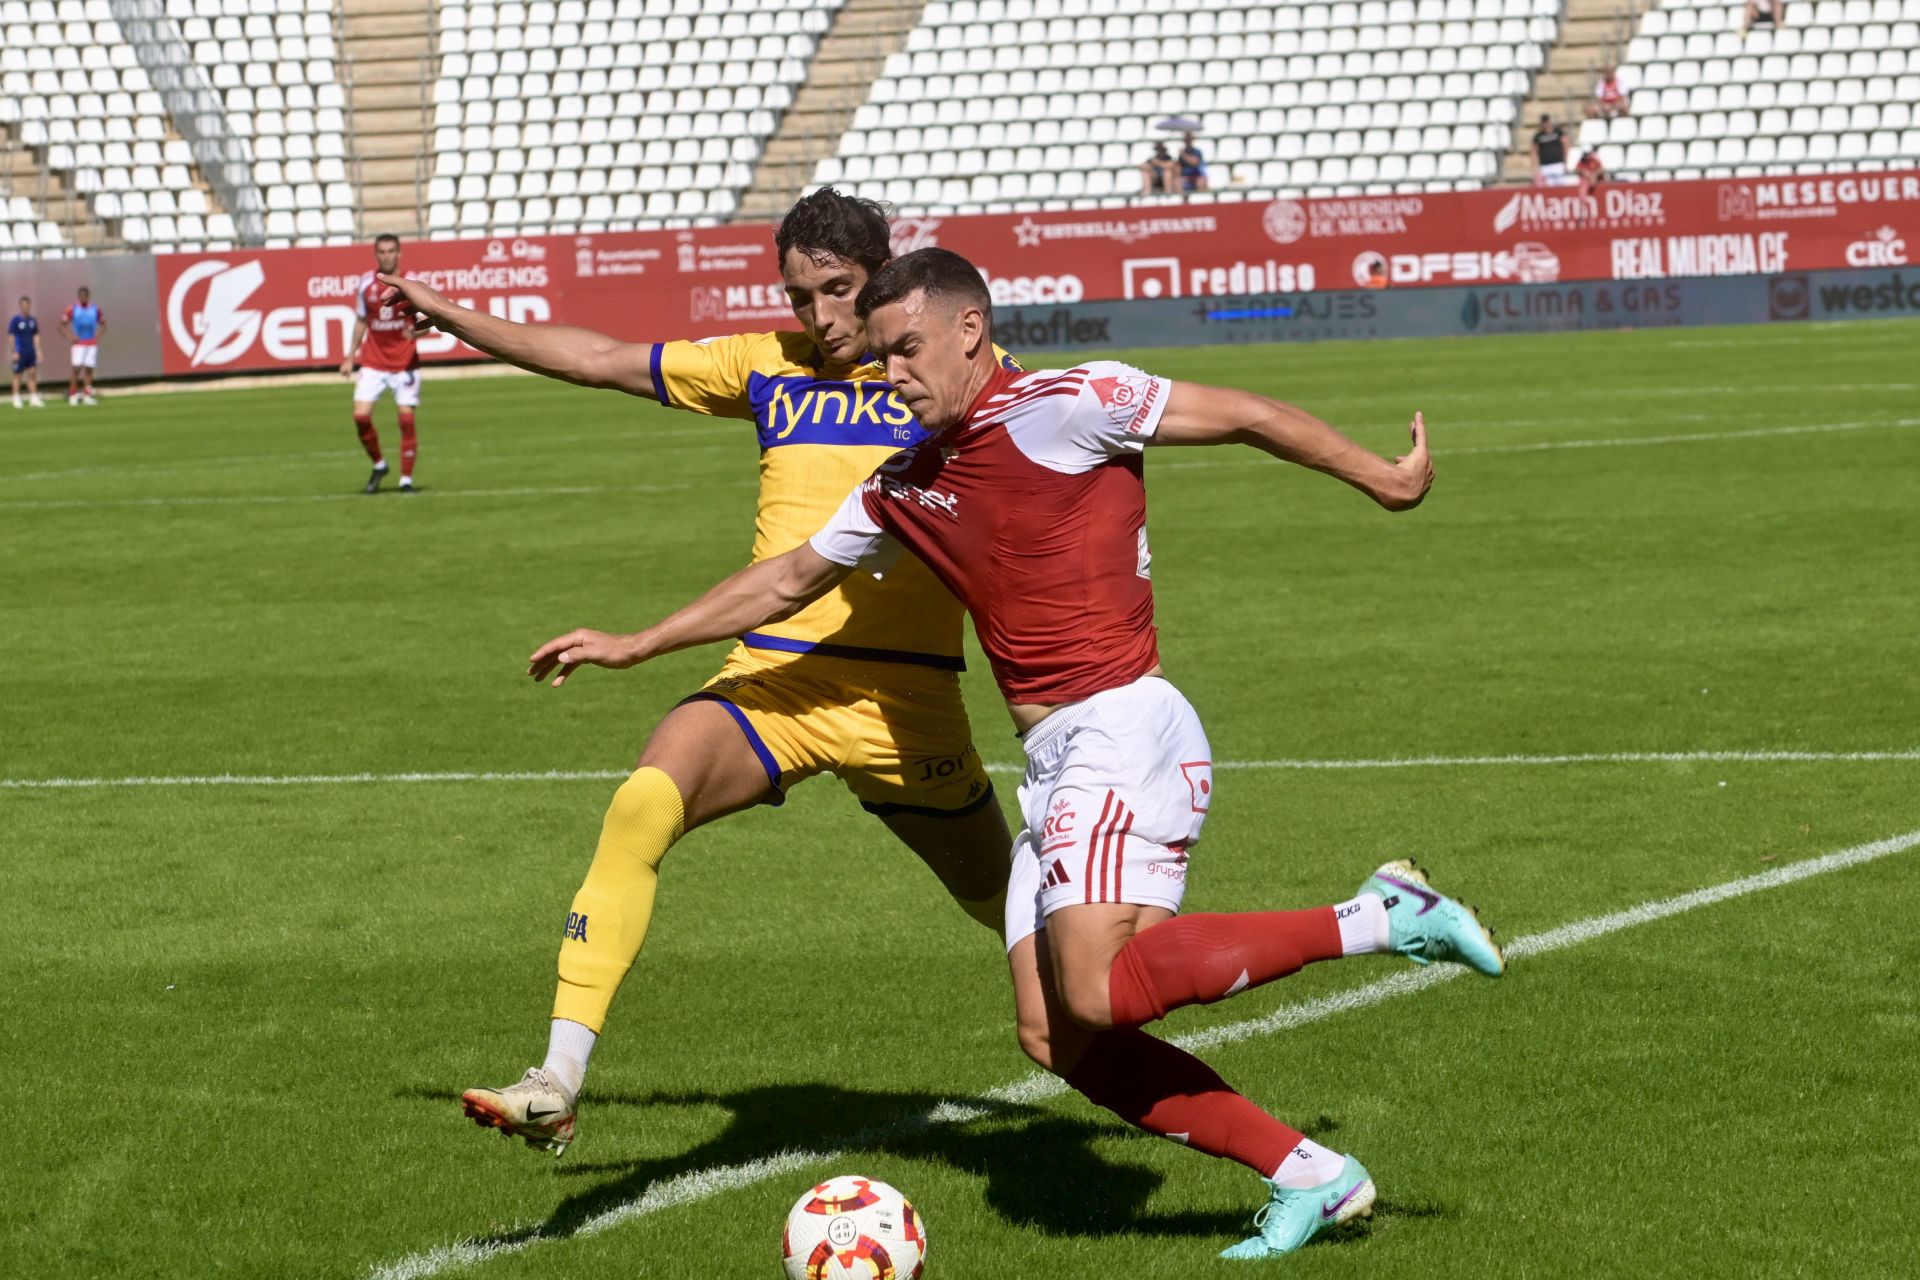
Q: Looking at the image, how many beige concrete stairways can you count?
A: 4